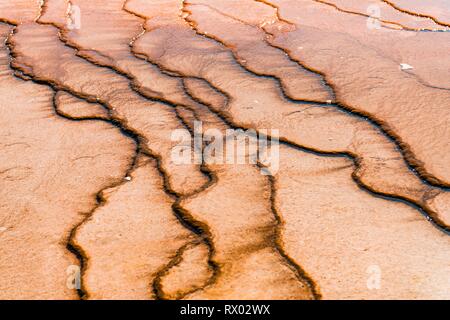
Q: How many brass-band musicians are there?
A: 0